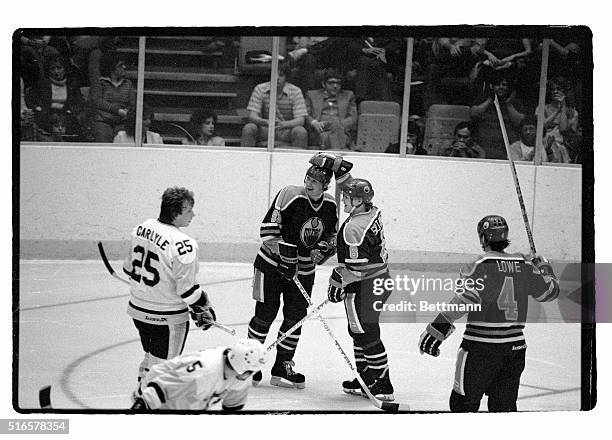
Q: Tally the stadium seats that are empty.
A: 2